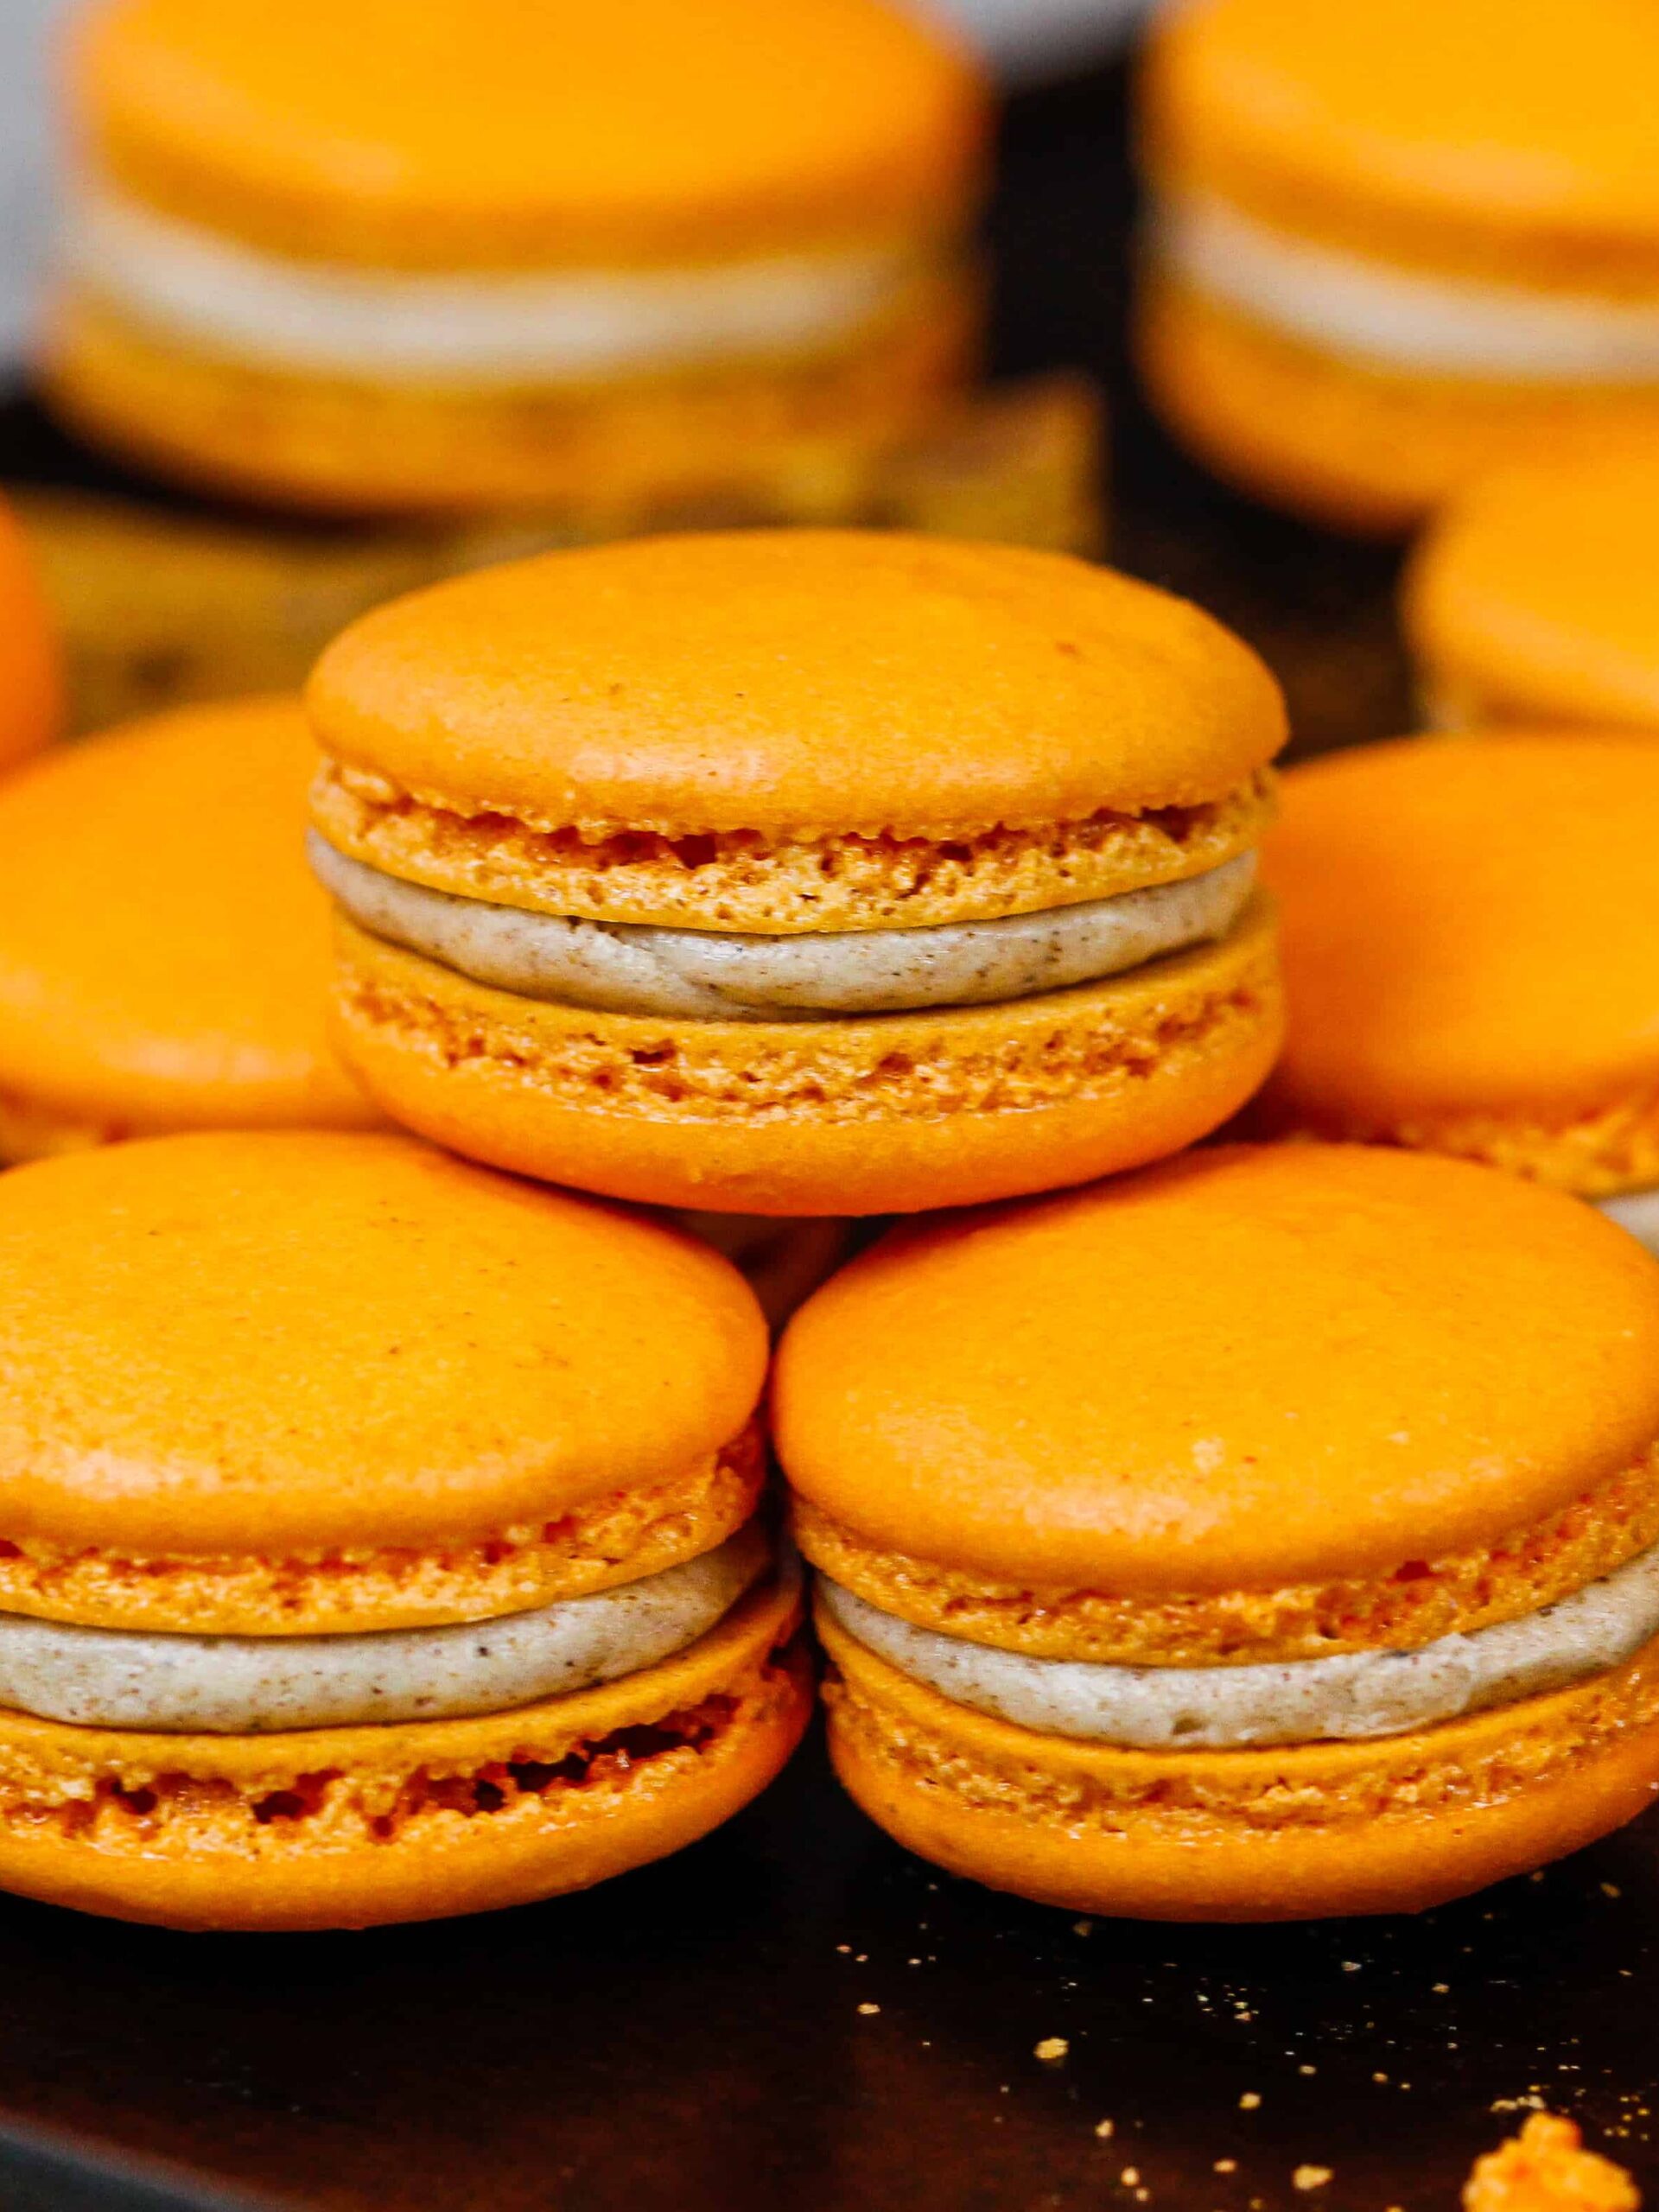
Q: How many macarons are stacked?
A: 3